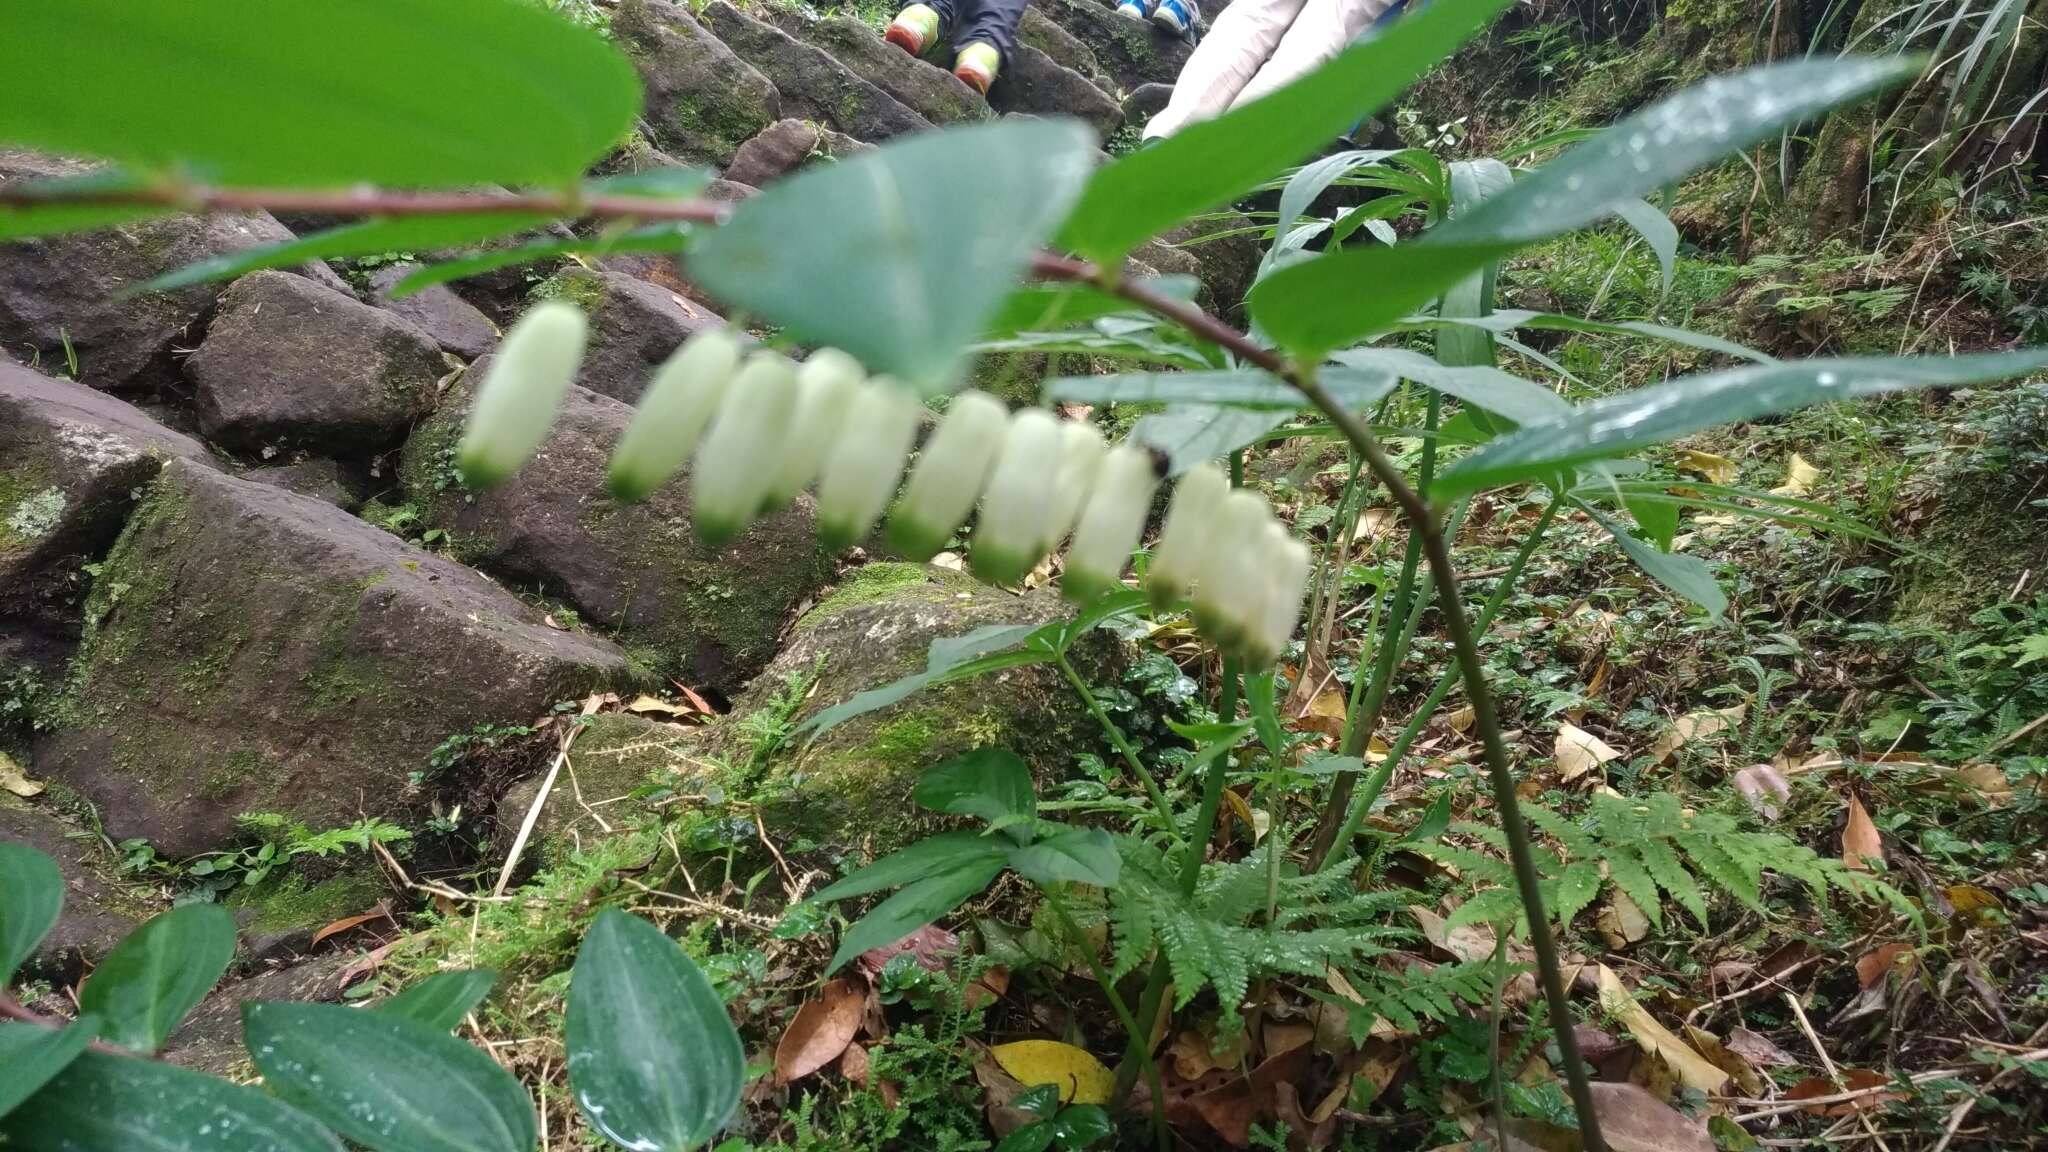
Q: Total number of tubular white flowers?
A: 13